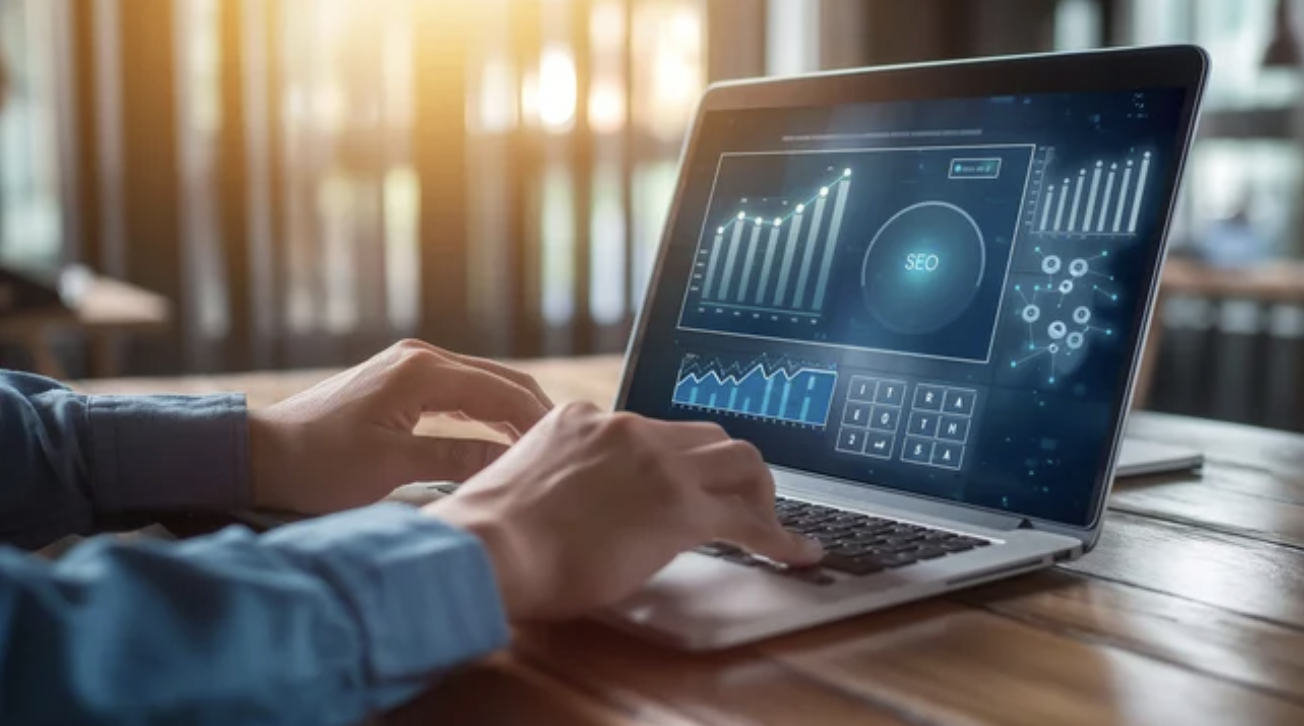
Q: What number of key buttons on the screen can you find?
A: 12